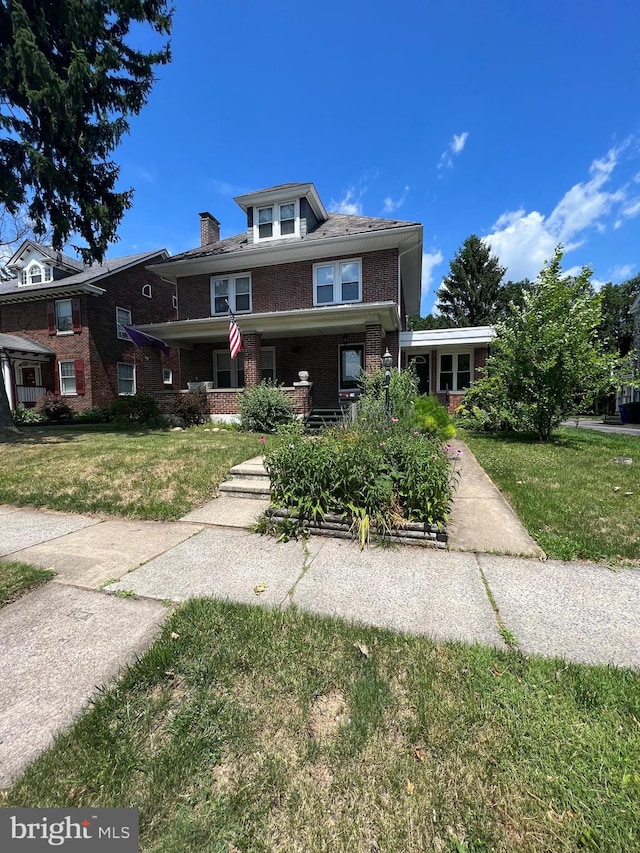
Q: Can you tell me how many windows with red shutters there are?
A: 2